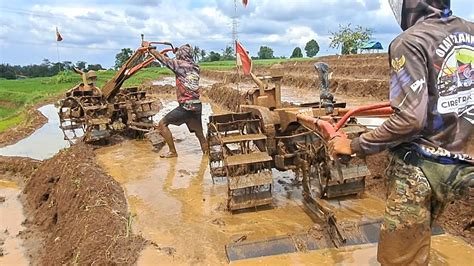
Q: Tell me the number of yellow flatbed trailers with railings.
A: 0